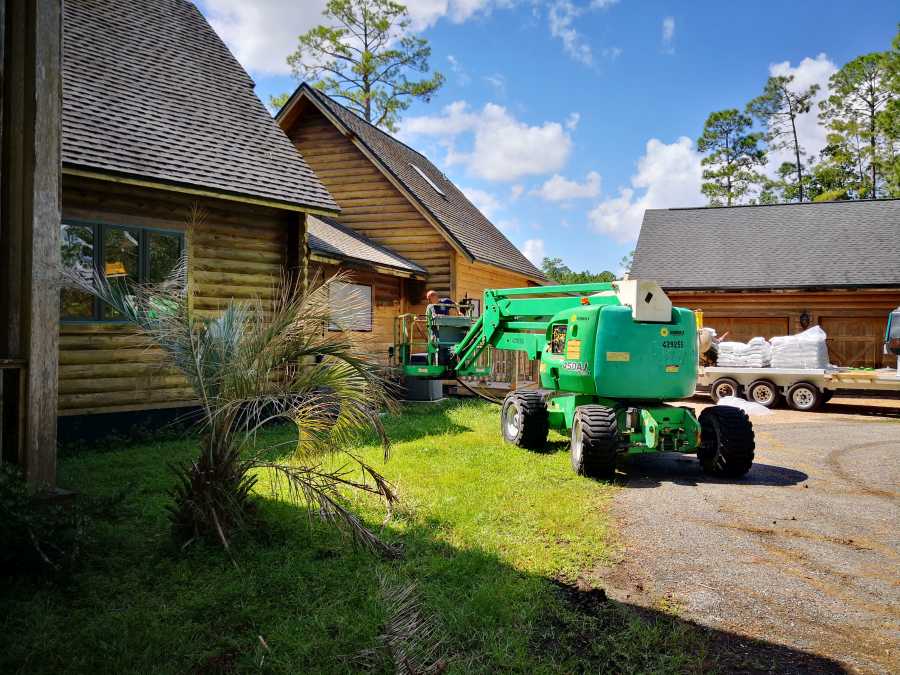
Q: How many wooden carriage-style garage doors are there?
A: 2